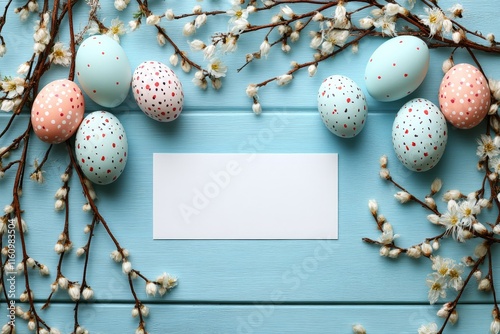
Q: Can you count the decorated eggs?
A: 8